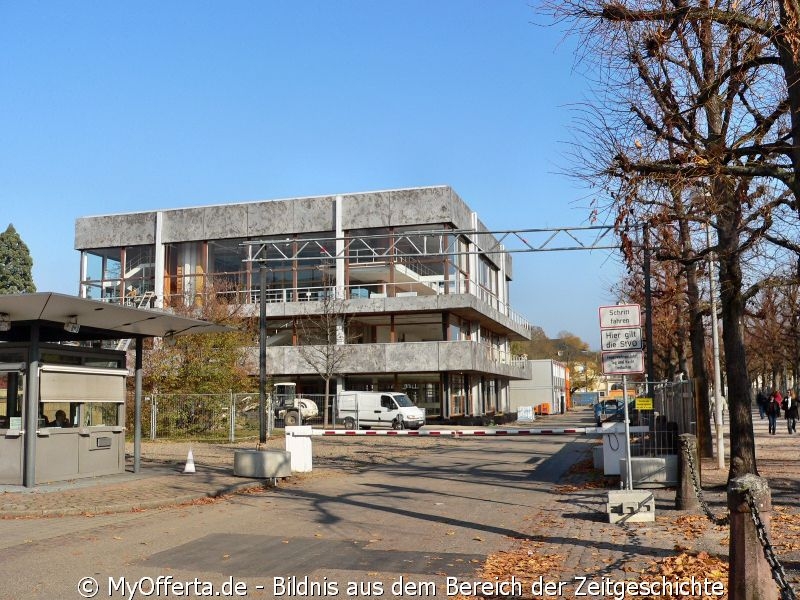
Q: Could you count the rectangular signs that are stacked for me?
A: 3